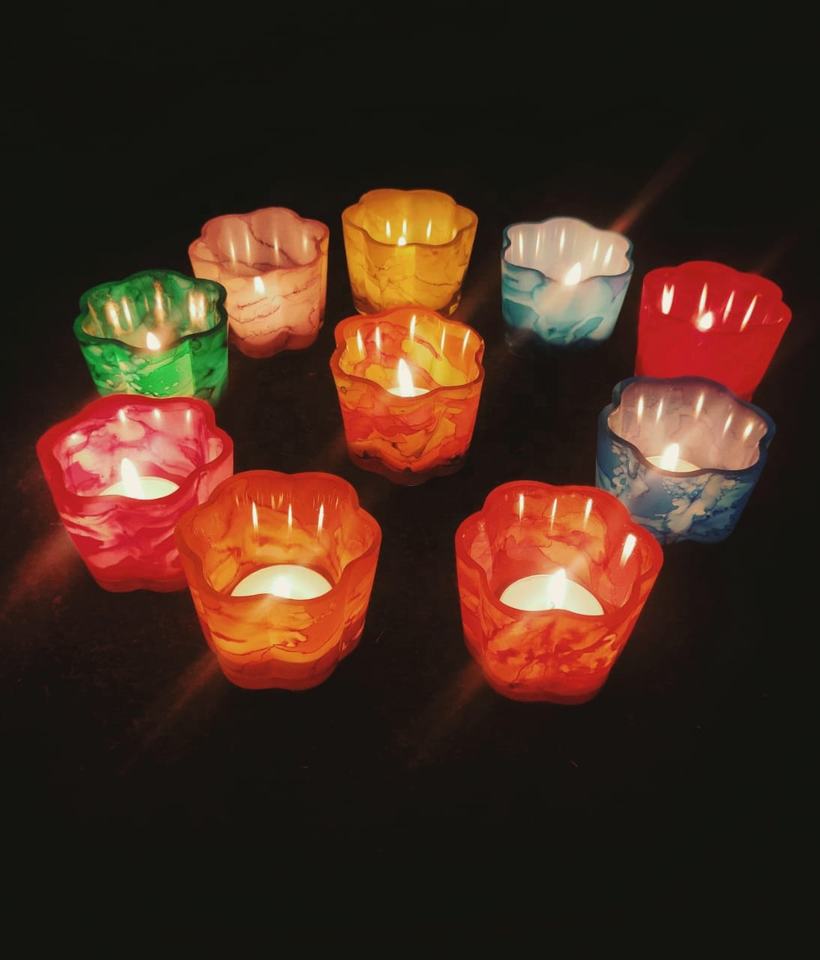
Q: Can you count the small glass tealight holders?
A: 10